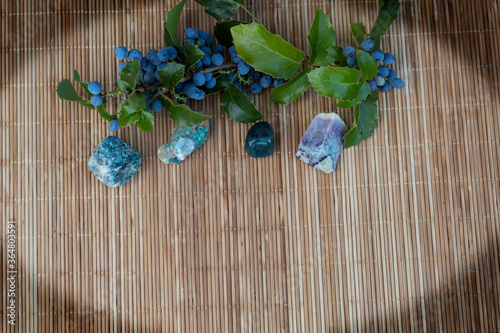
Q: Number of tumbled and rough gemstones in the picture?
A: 4